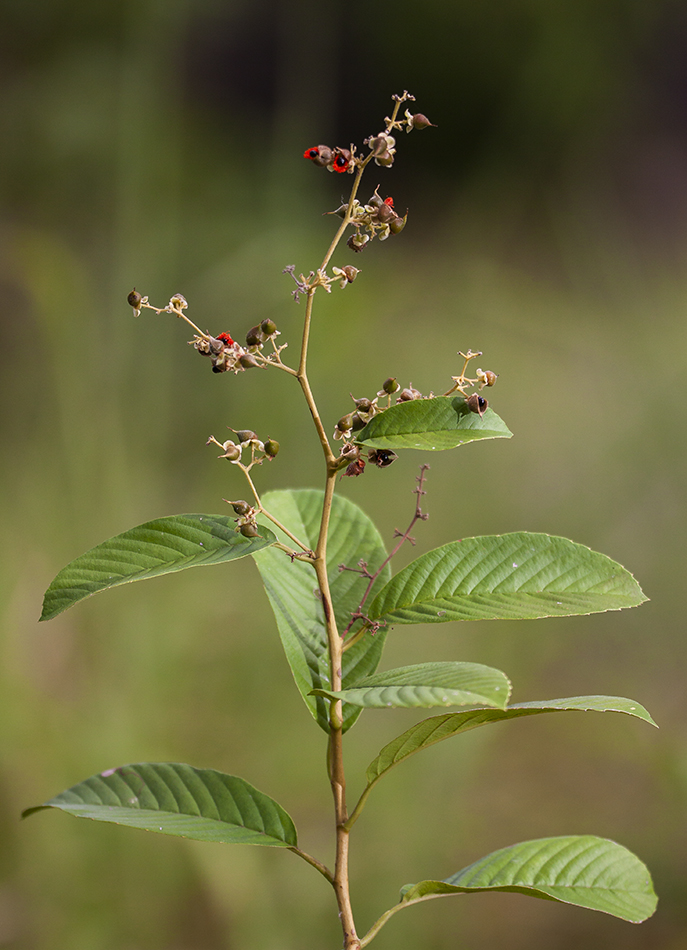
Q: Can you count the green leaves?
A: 8